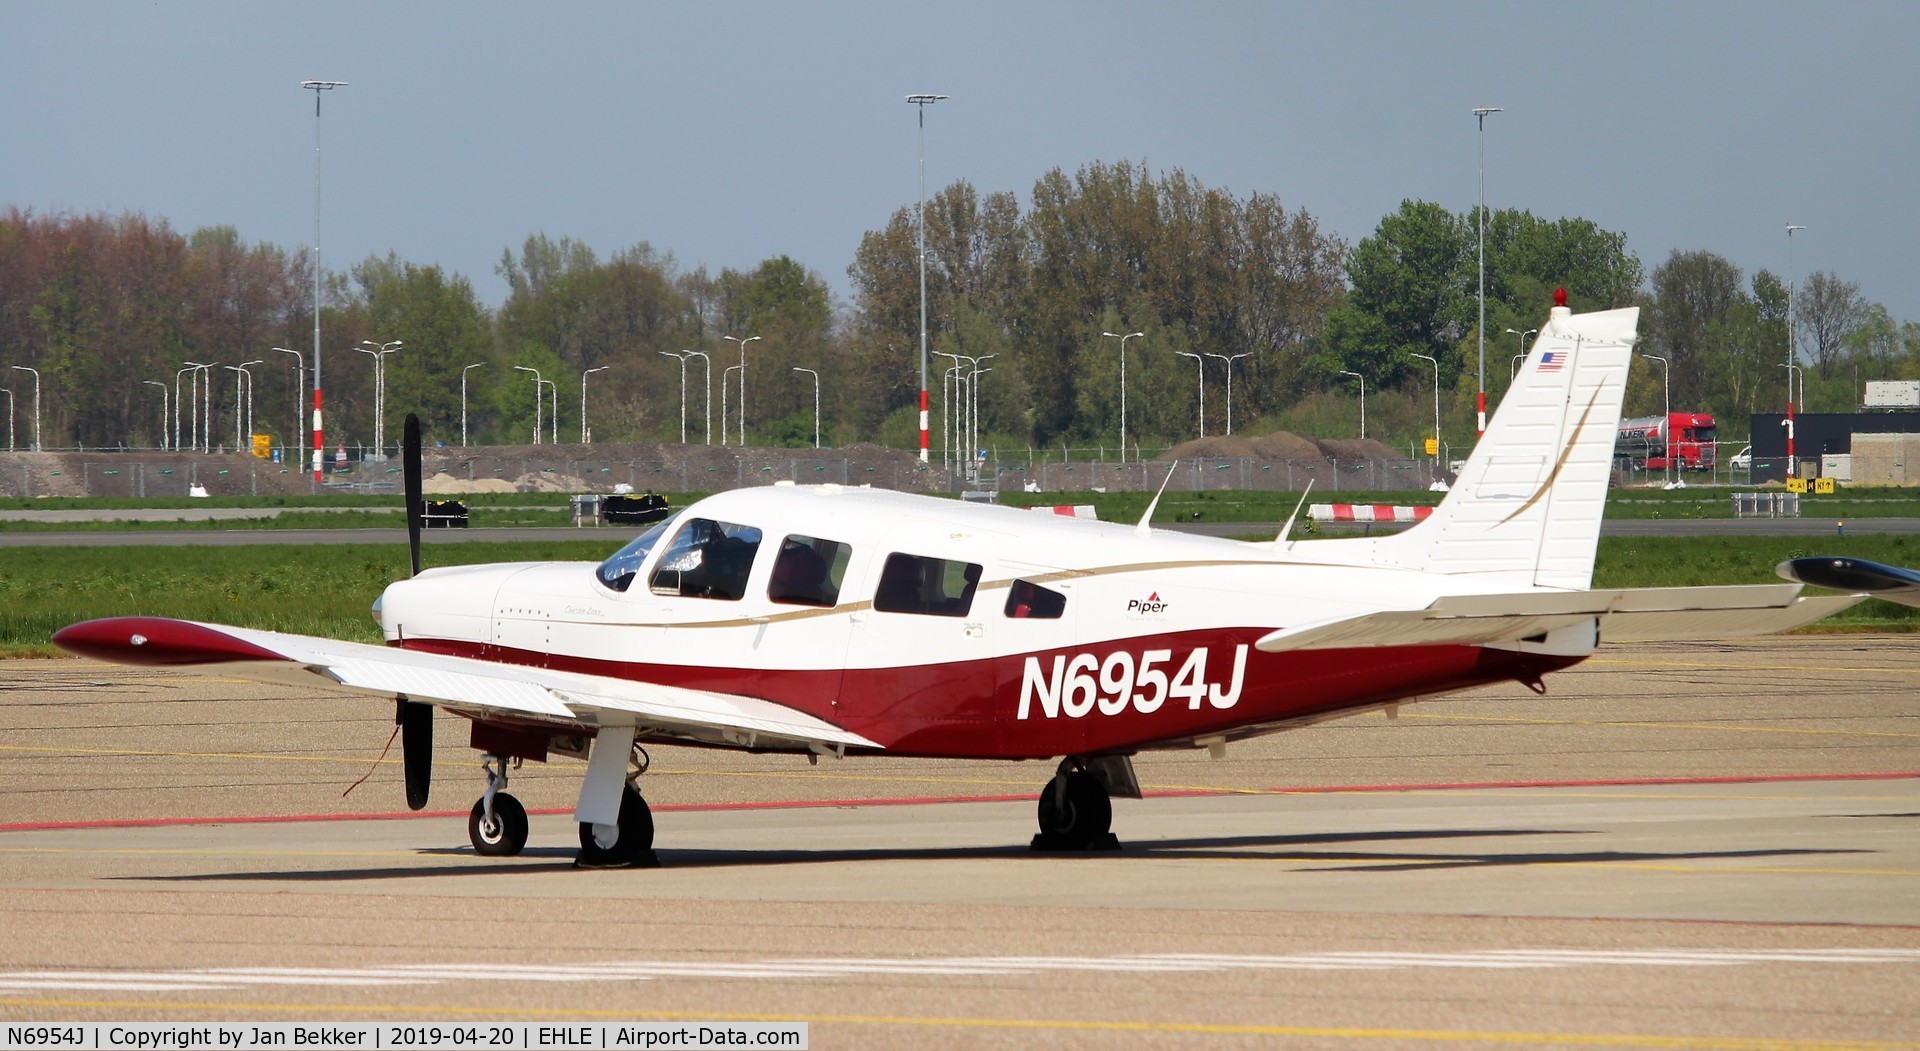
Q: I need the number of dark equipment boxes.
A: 2